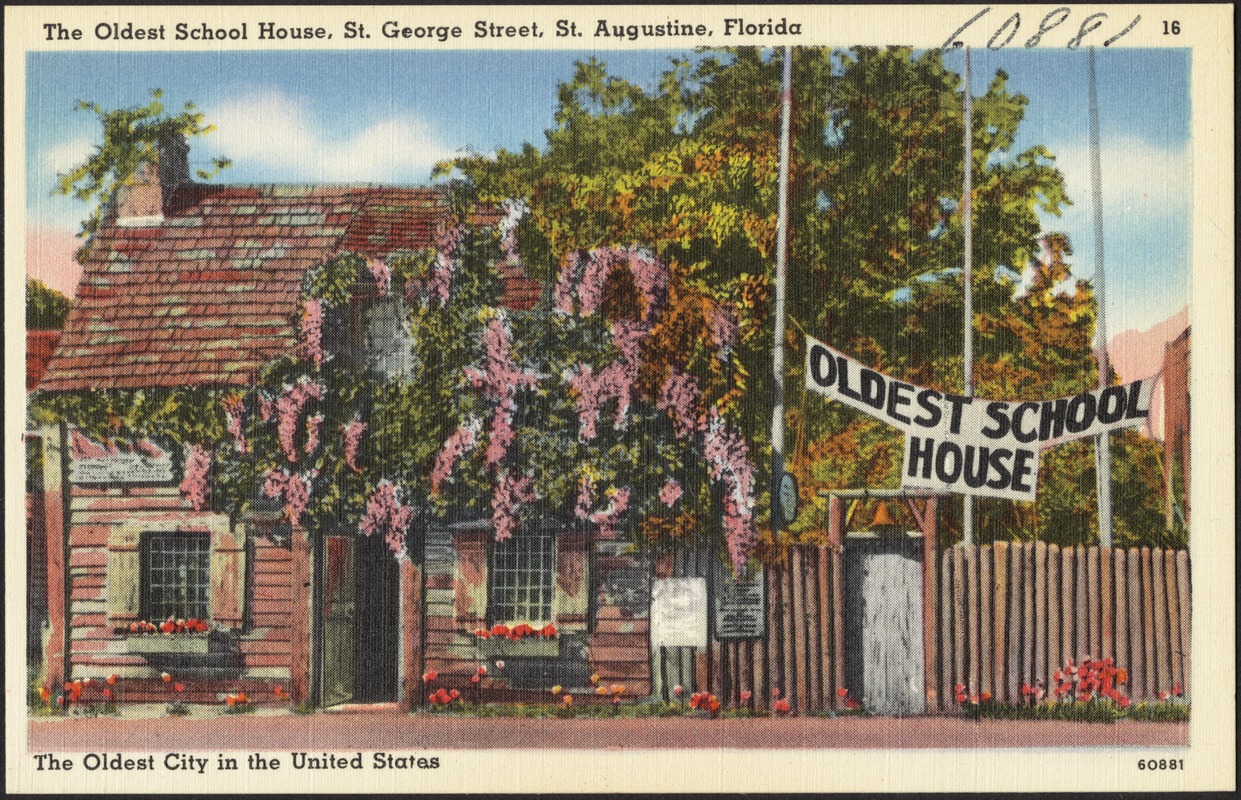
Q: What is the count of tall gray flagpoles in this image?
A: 3